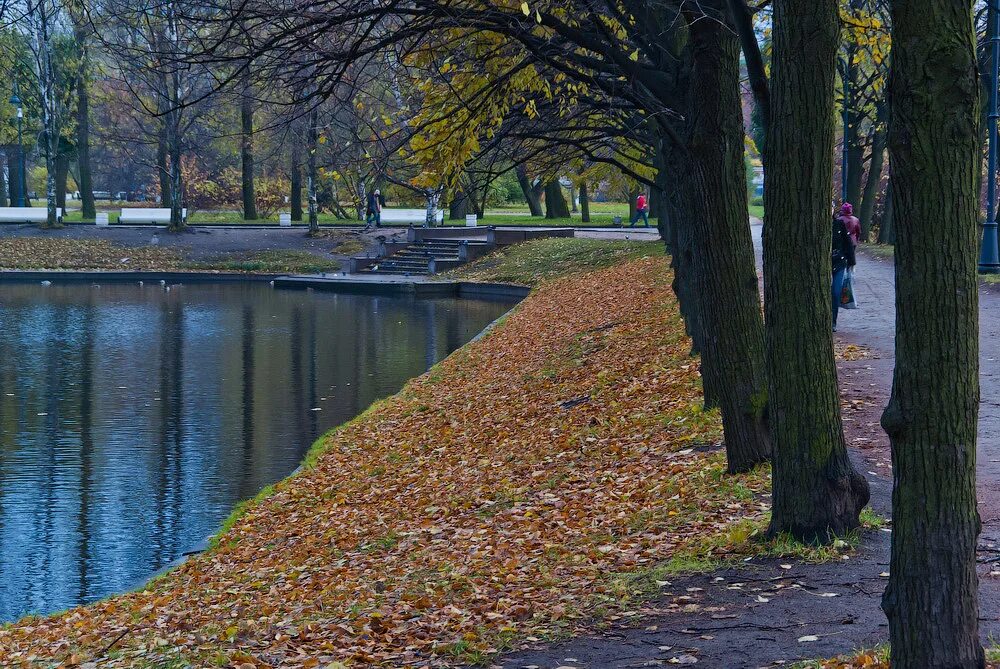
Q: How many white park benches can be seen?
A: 3